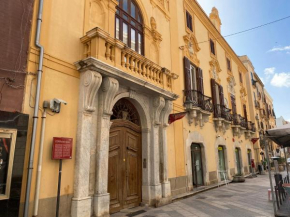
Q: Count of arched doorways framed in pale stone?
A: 5